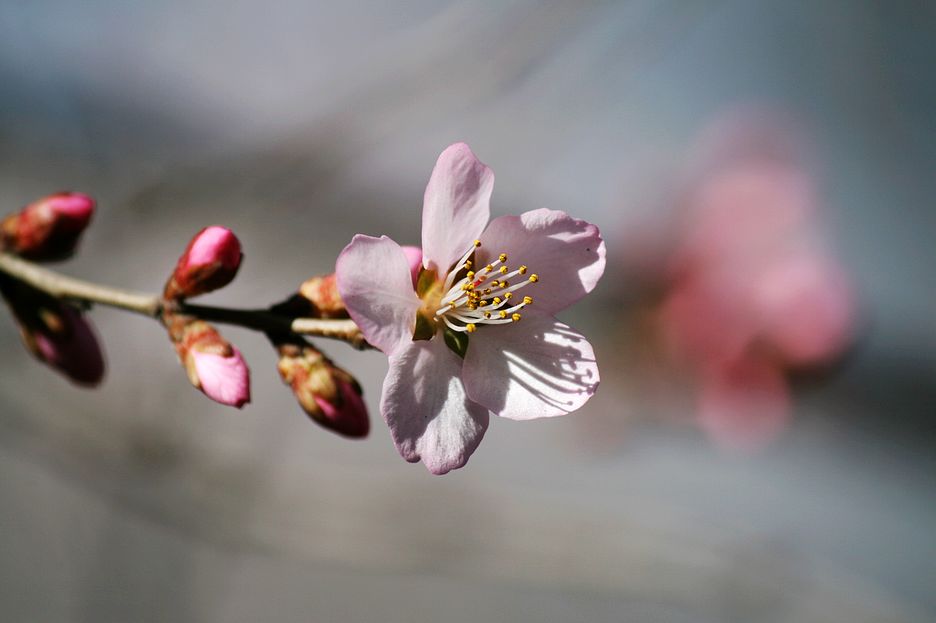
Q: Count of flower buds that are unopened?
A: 6